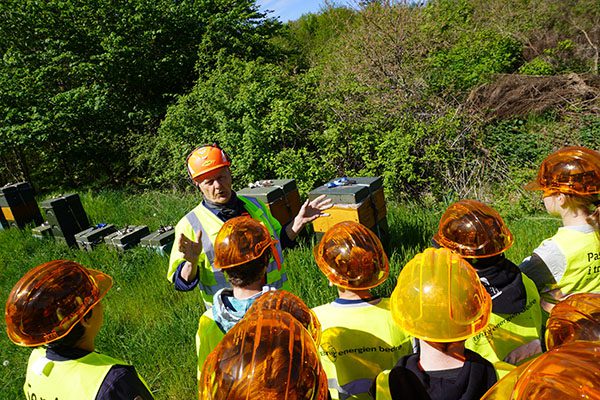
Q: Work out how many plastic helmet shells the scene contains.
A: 11